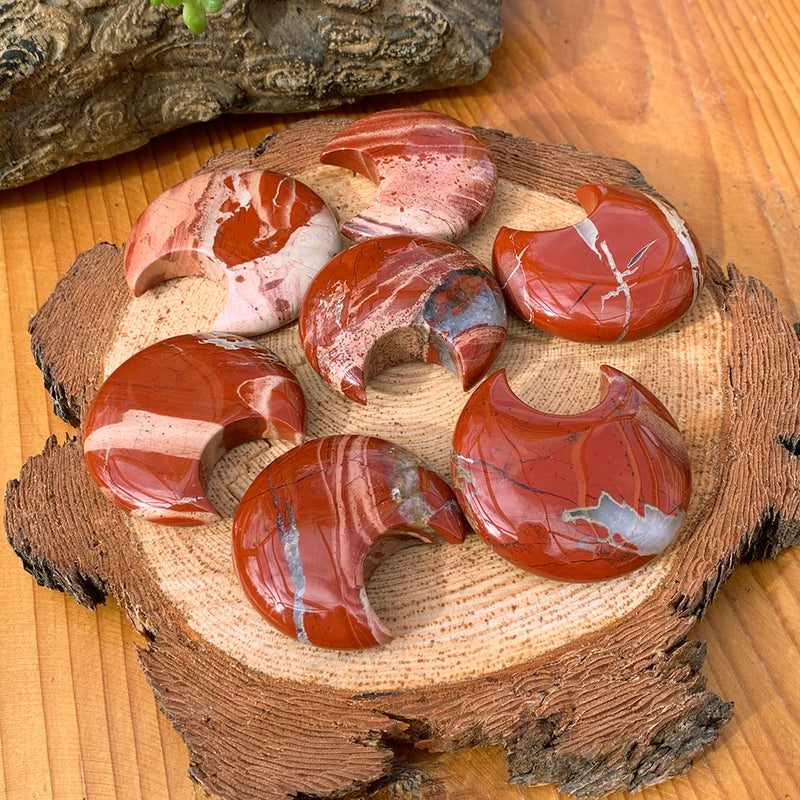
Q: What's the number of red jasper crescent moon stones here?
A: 7